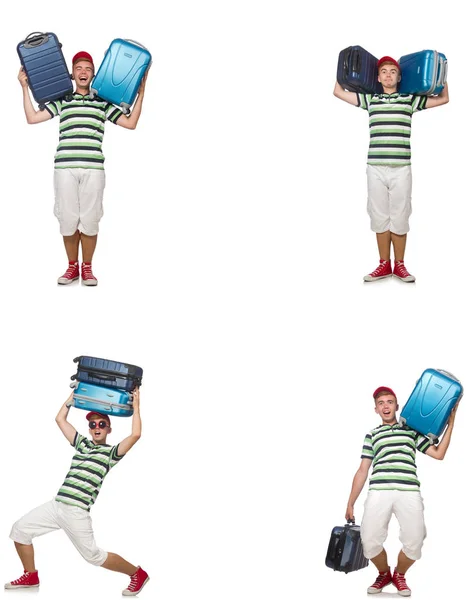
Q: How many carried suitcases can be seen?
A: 8